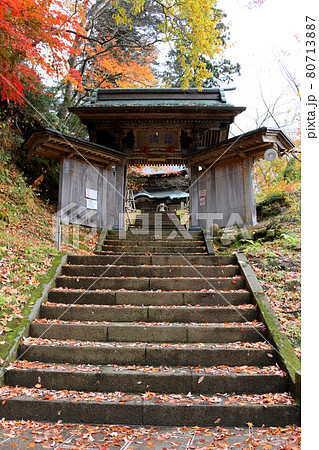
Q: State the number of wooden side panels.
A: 2